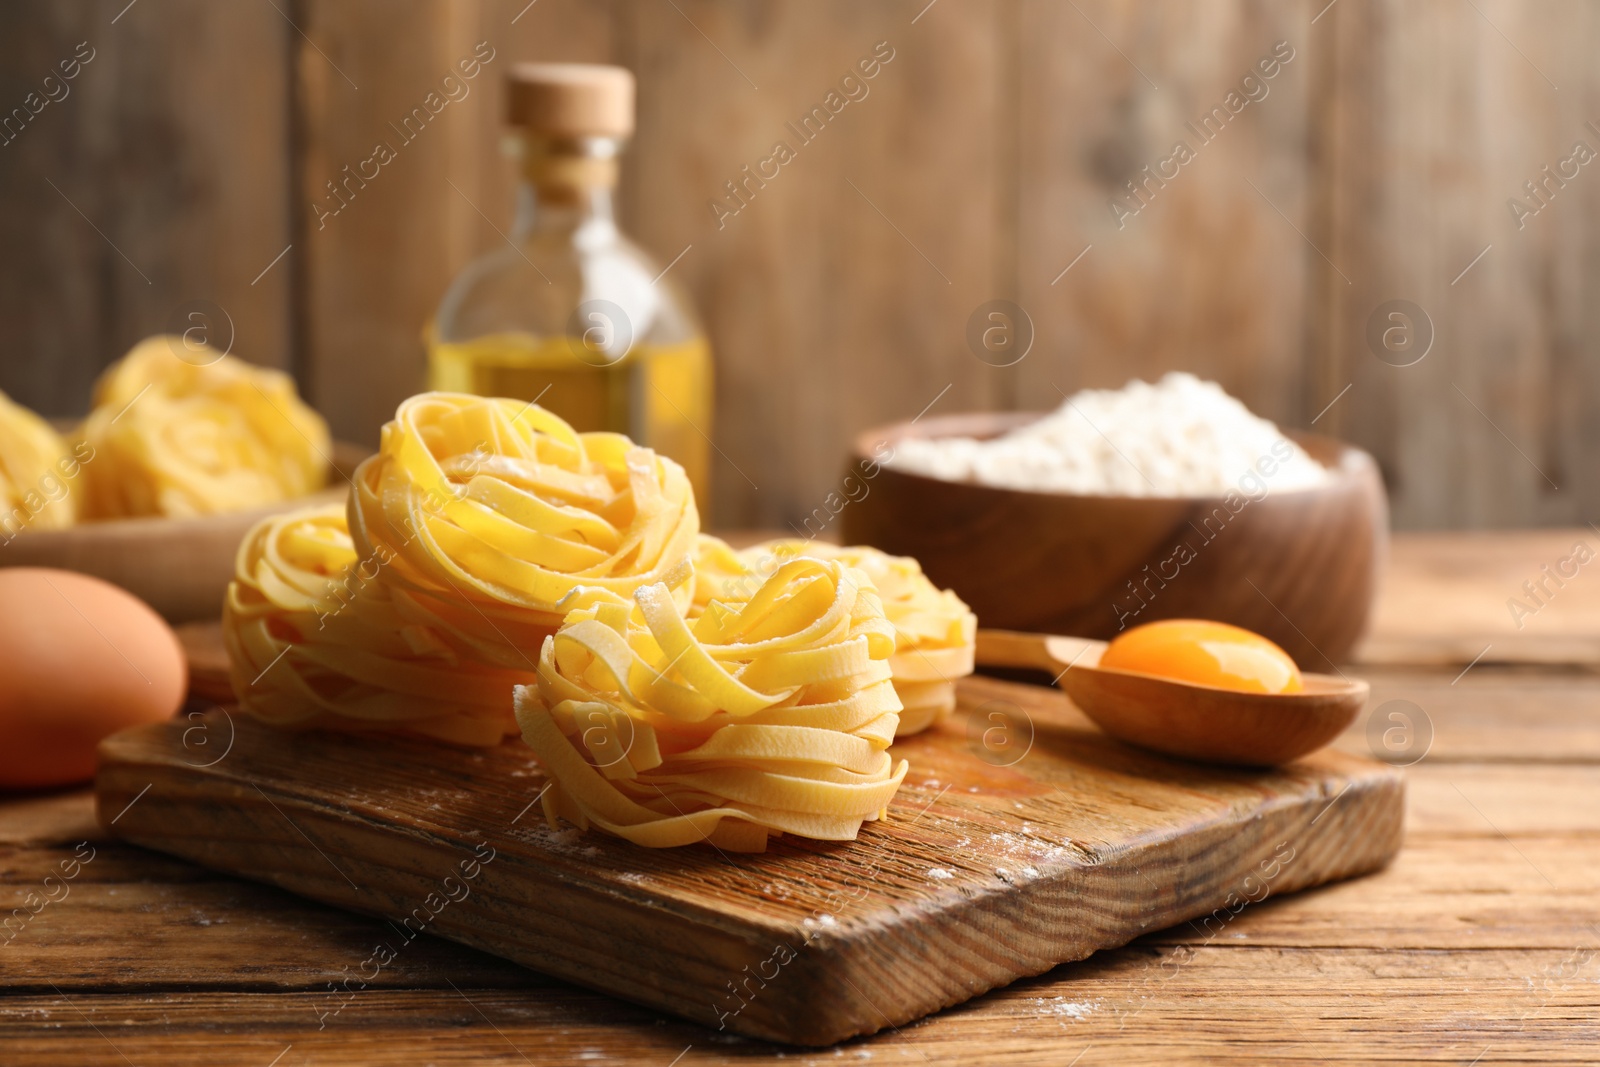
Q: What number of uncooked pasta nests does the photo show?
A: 6